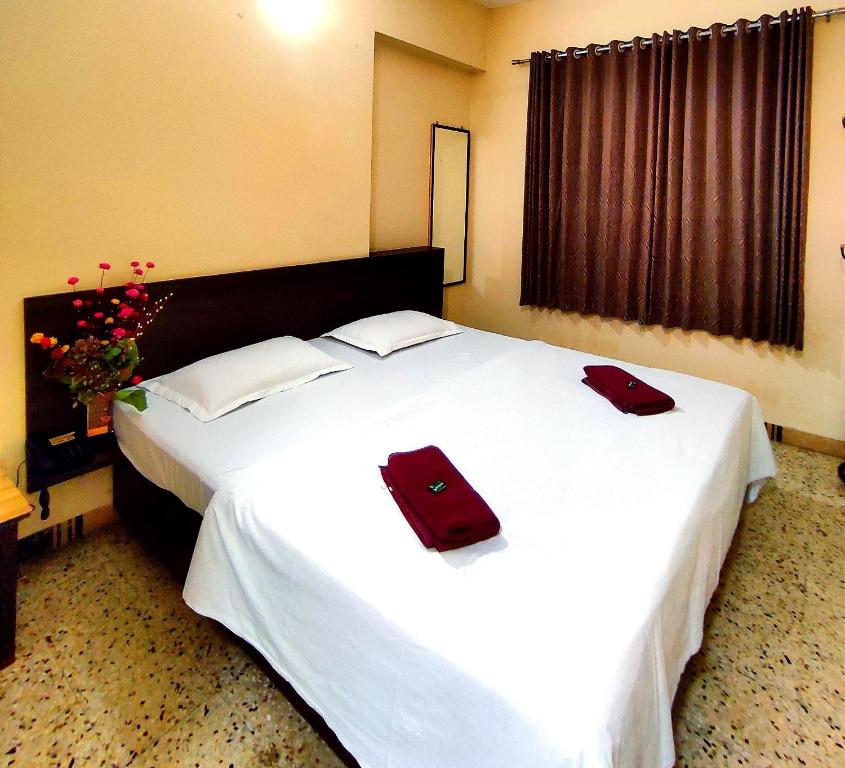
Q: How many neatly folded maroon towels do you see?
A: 2